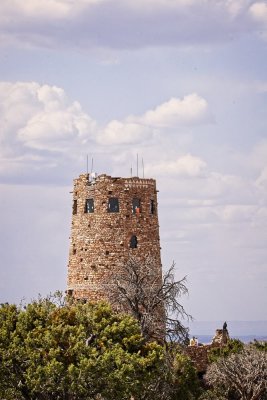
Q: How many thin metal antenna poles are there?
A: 5